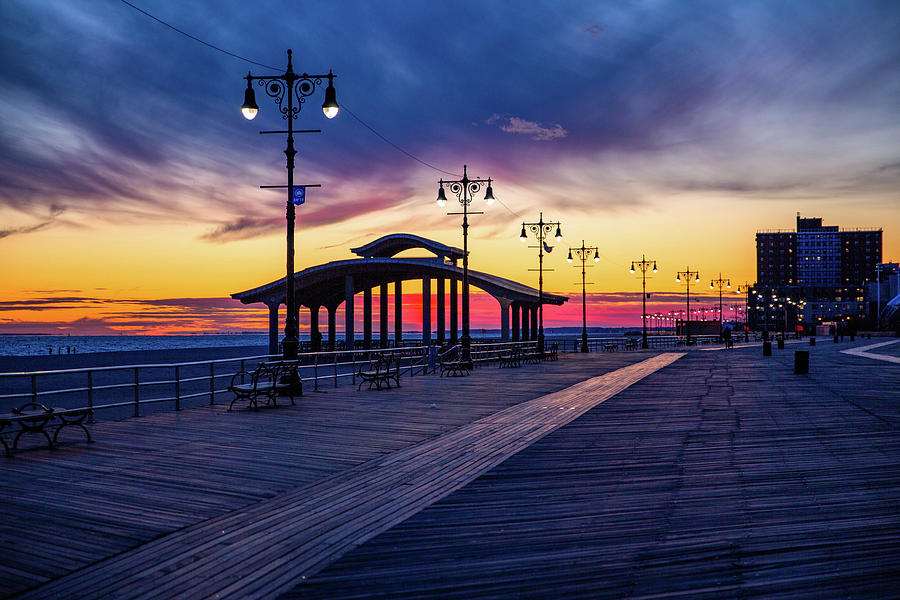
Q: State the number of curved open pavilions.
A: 1